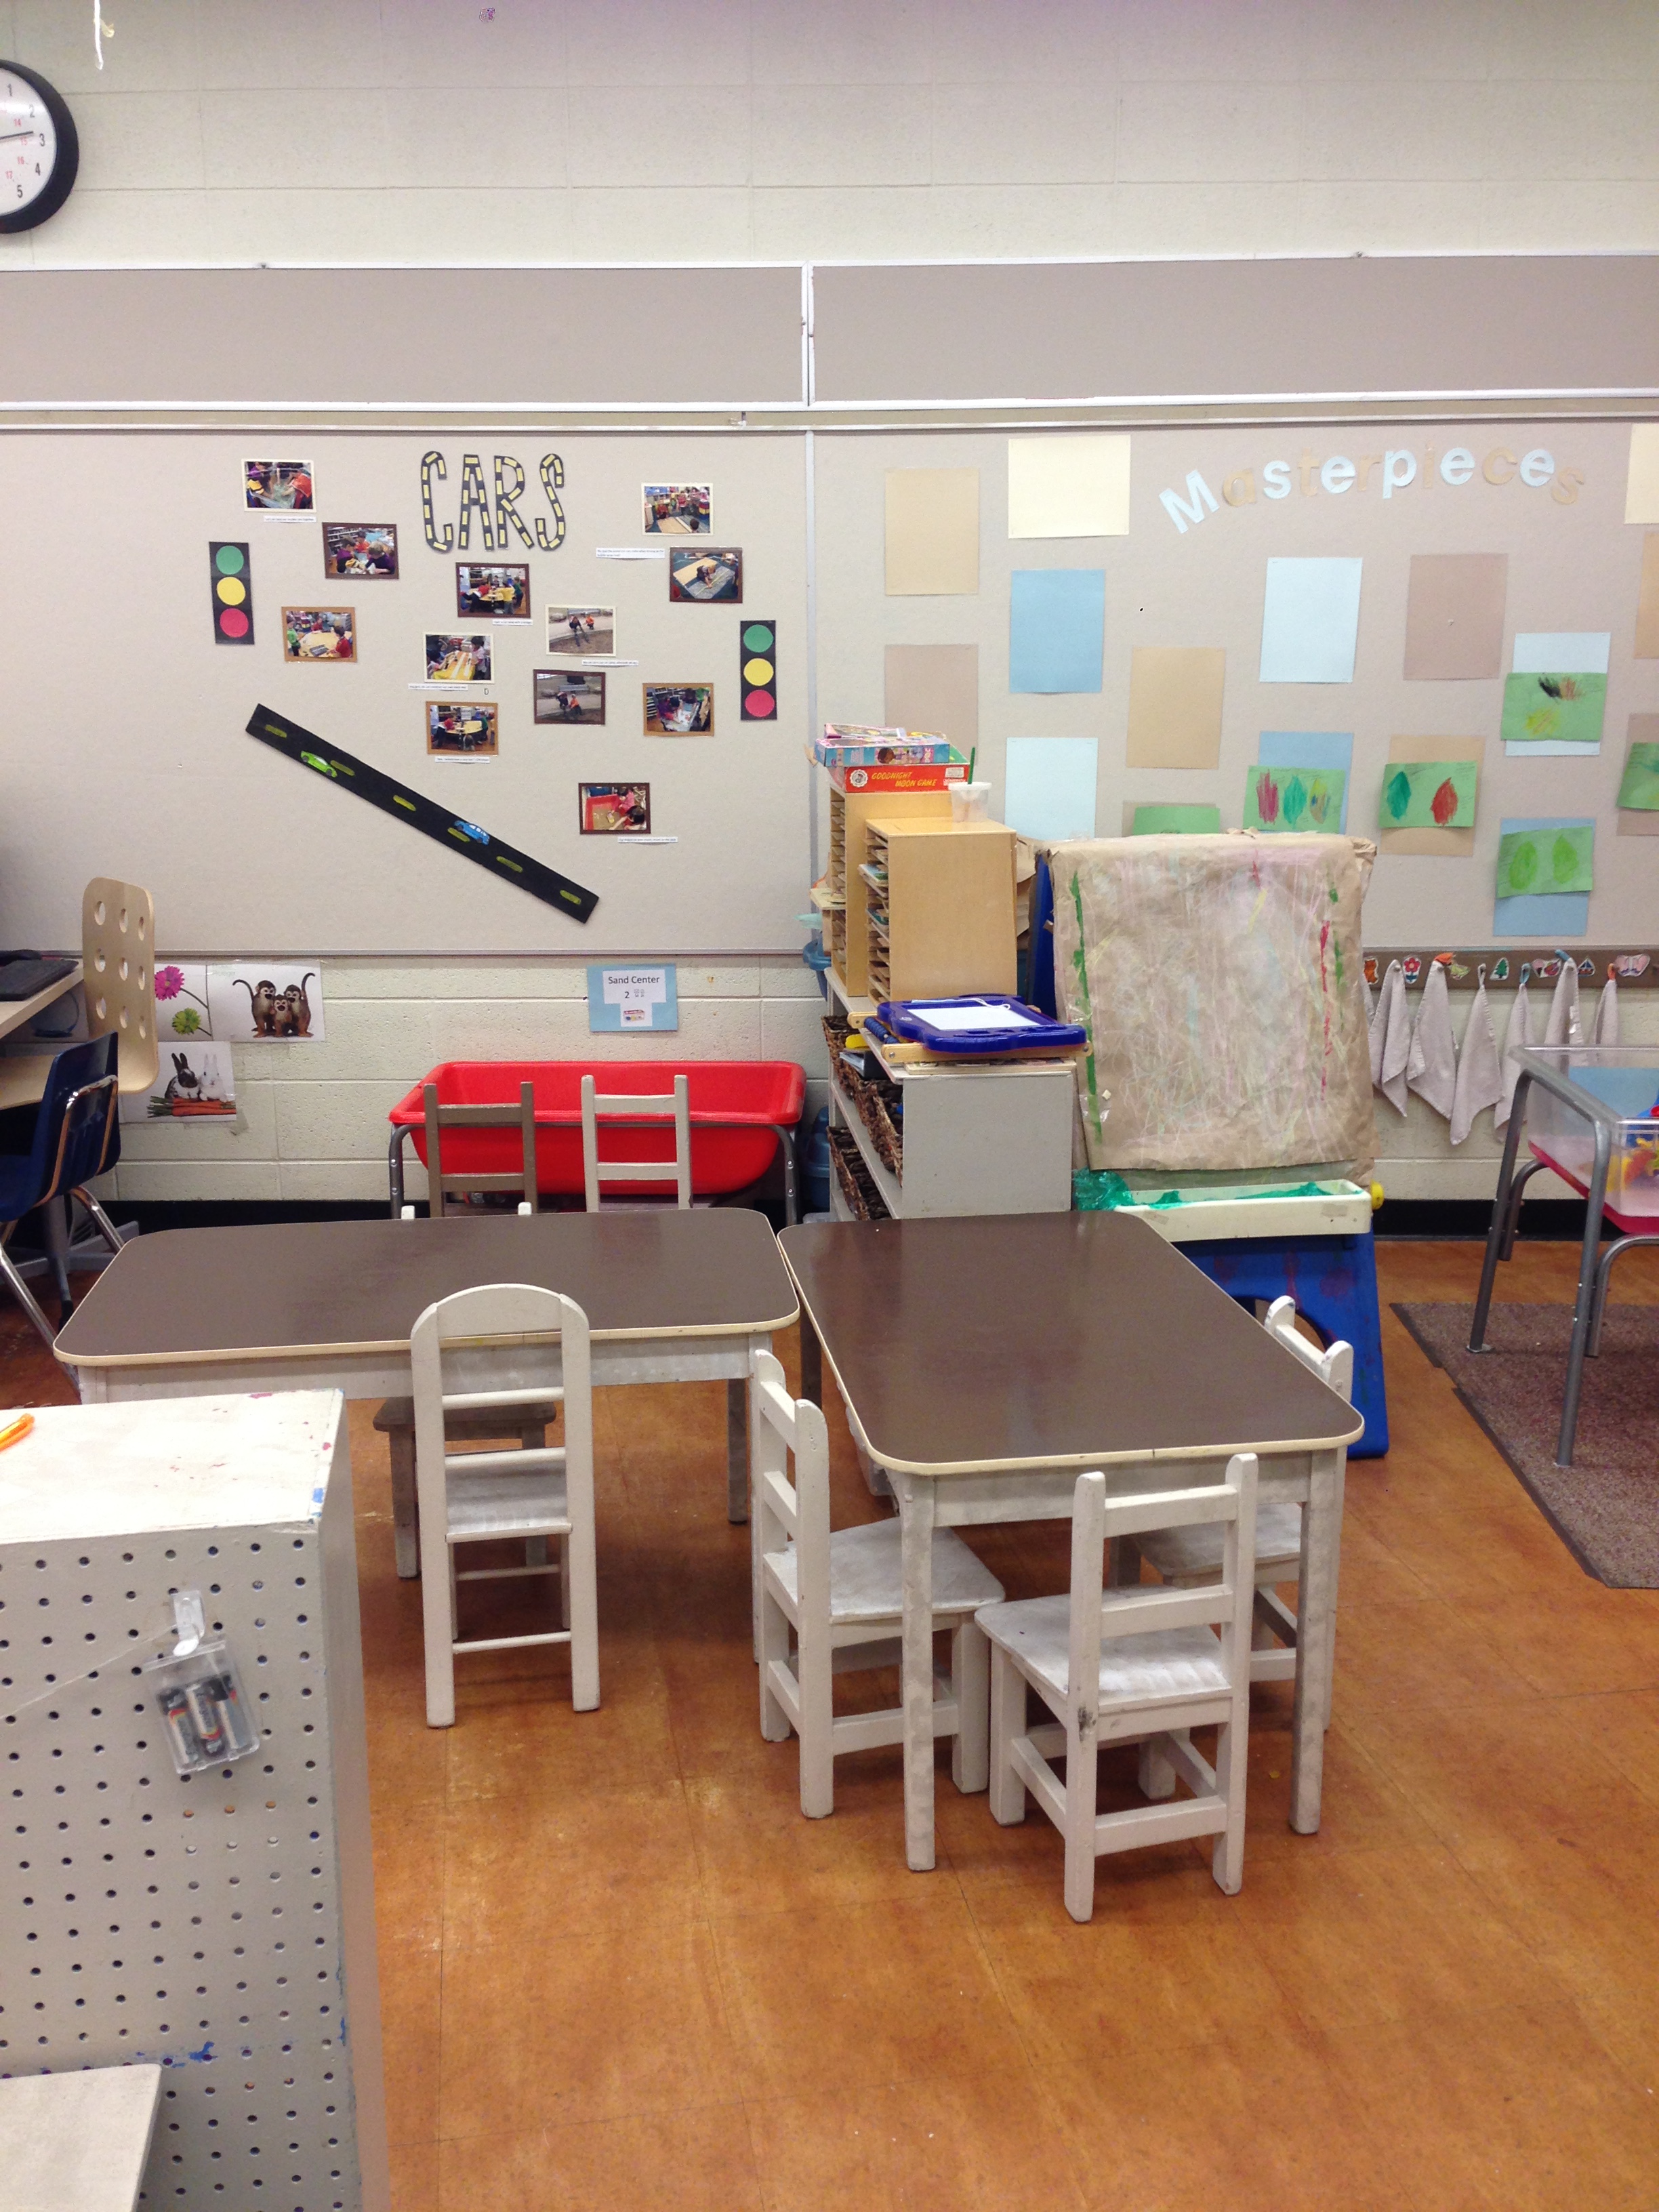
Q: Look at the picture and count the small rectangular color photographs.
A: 12